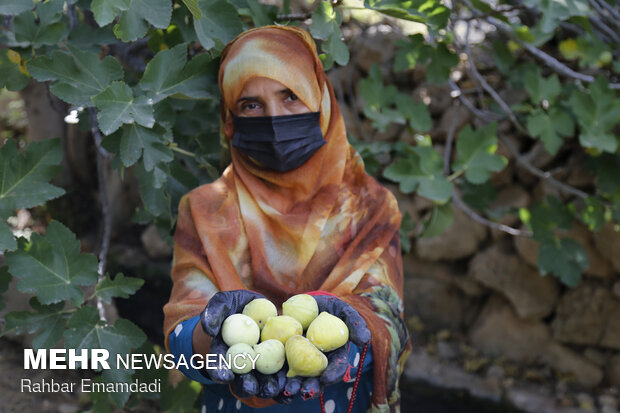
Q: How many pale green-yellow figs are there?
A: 8